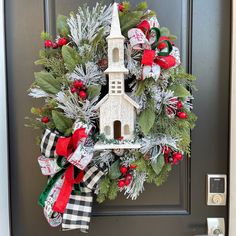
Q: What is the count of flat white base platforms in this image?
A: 1